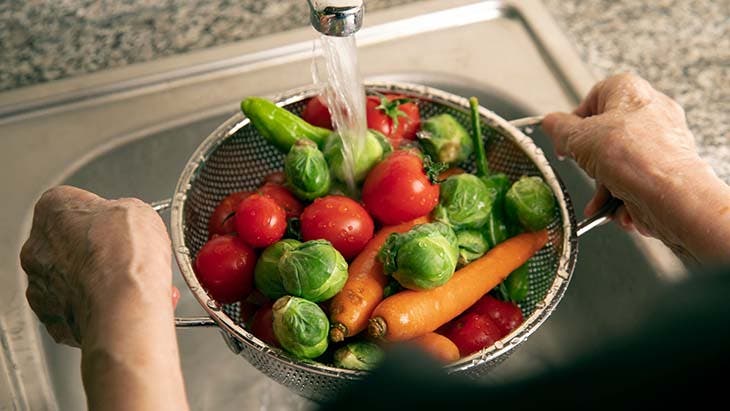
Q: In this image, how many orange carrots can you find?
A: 3